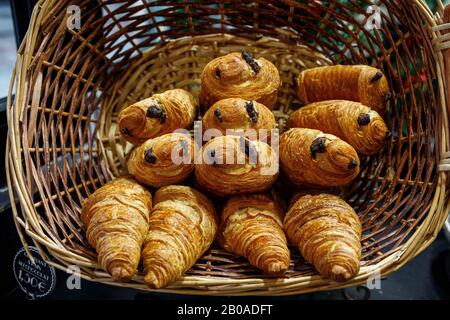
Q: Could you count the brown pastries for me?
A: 12